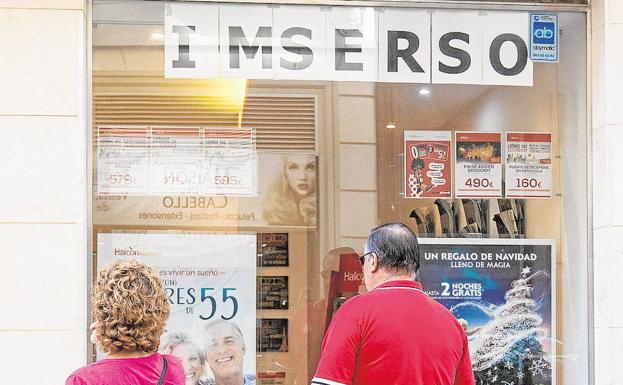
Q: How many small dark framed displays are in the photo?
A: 3